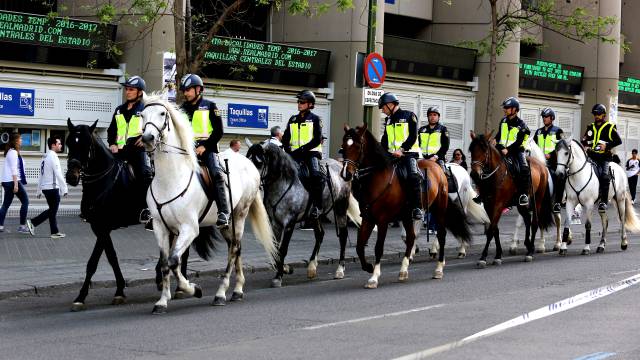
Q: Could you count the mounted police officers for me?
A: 8